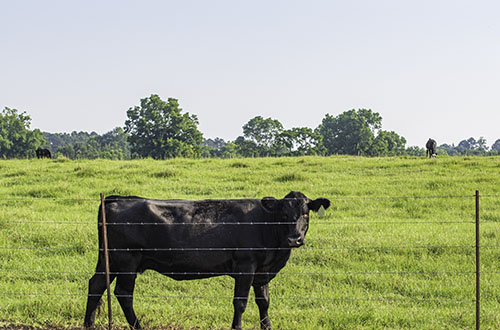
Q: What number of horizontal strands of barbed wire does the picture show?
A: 5